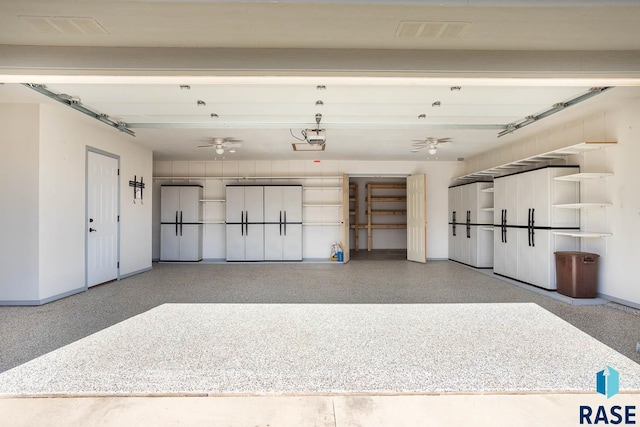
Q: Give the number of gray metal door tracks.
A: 2